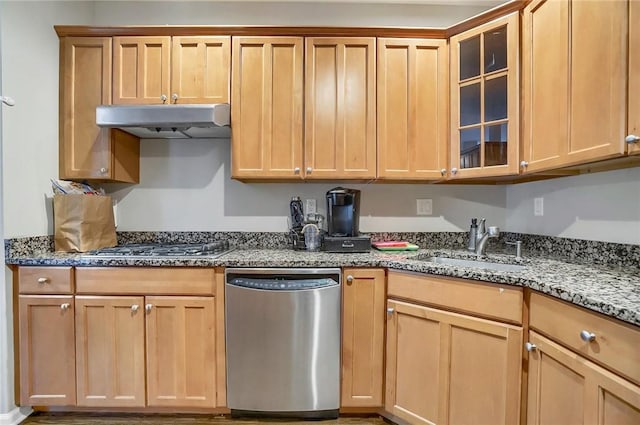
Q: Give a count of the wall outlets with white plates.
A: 3